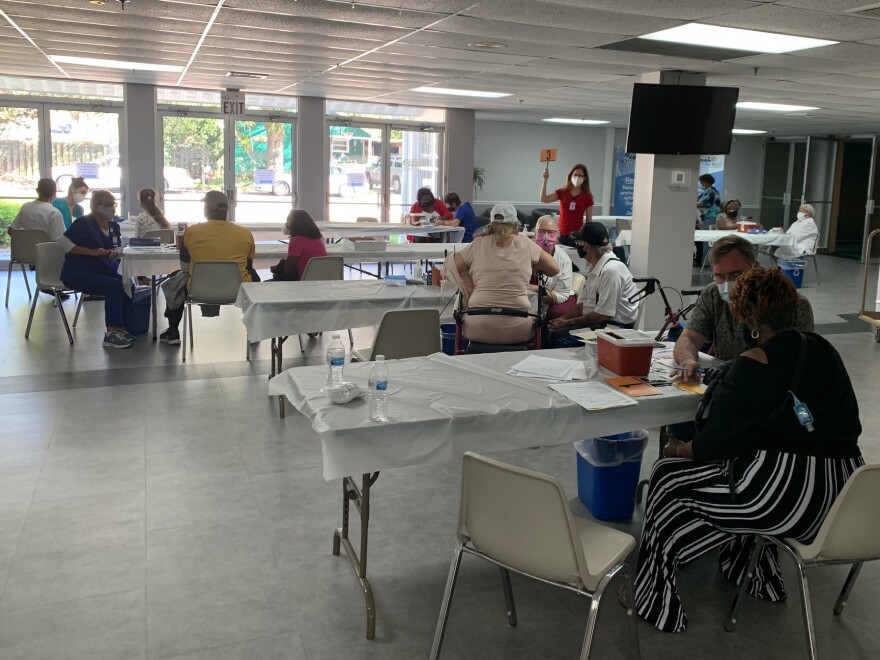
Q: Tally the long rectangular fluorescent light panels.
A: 6